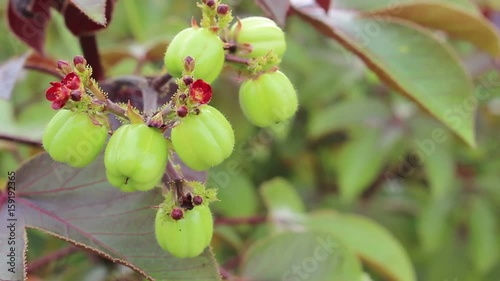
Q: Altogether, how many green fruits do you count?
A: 7